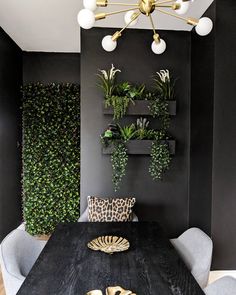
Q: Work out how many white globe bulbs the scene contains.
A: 7